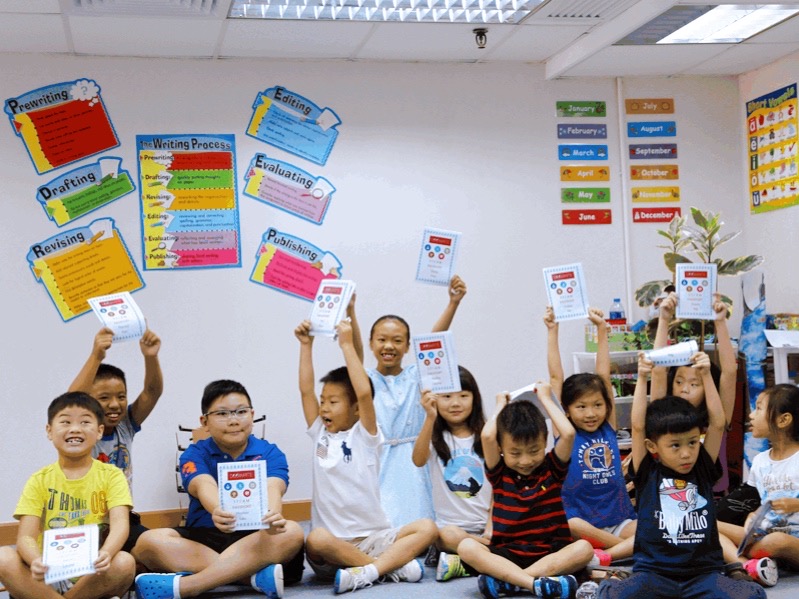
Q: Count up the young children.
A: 11